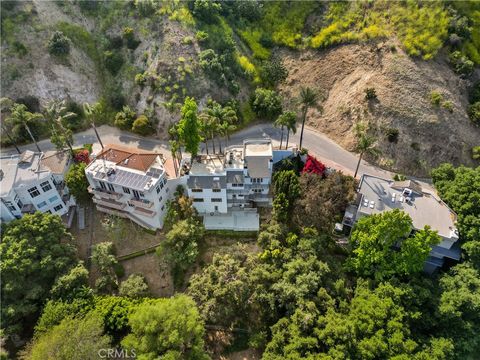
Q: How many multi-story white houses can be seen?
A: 3